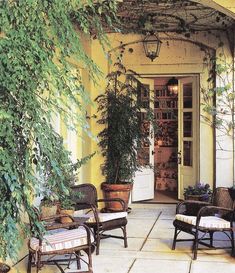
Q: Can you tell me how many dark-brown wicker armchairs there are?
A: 3